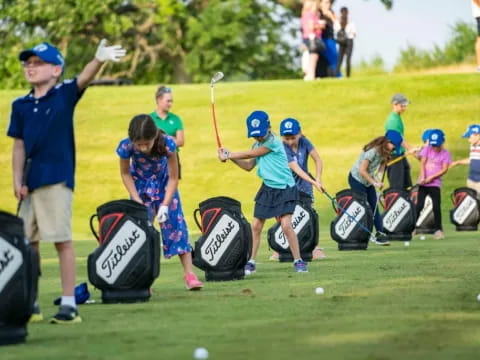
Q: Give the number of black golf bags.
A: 8